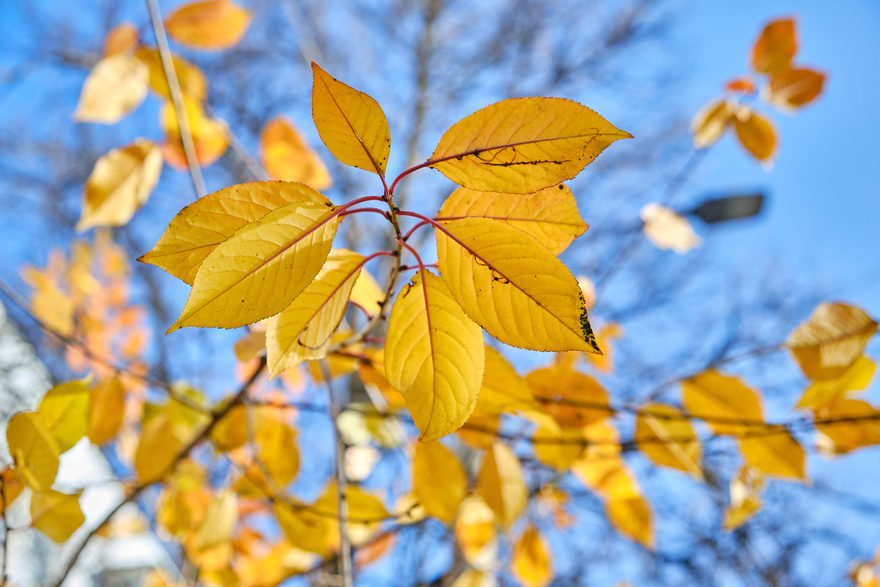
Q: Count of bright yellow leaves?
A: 8